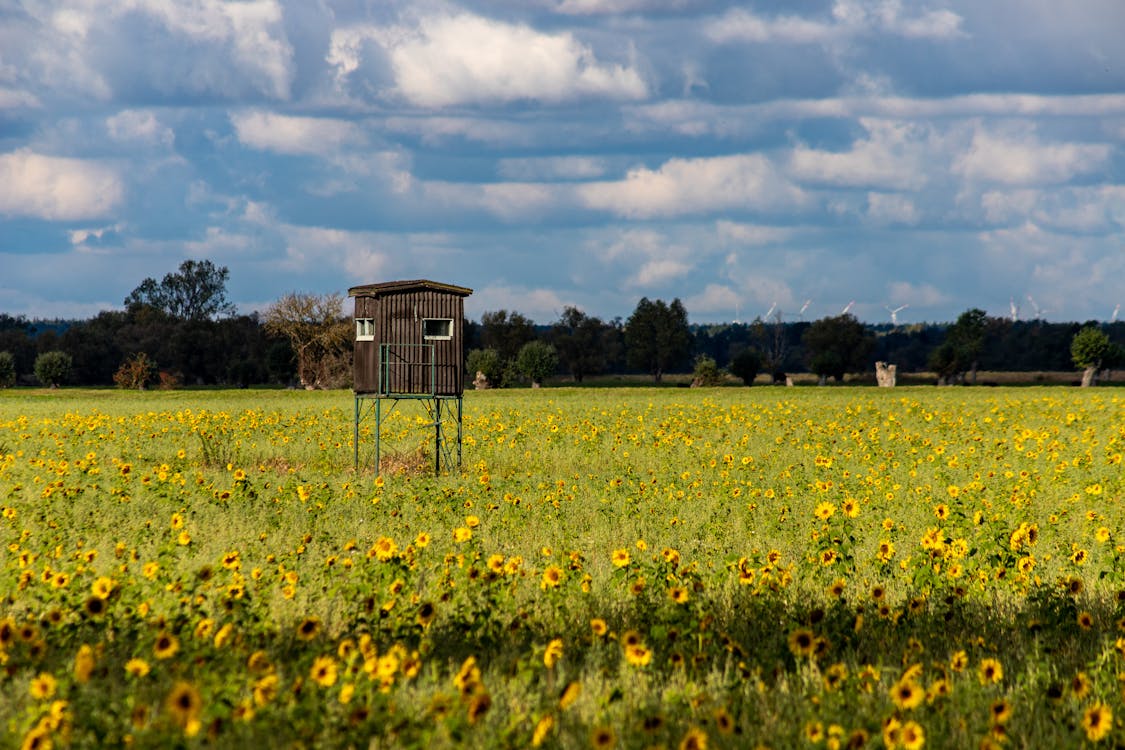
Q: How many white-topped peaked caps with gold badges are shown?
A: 0